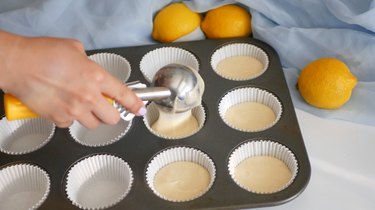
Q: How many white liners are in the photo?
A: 11